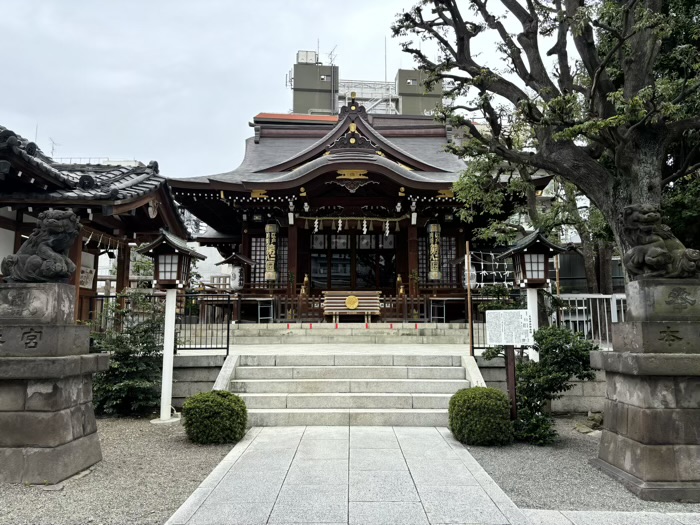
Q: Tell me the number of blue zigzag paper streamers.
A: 0